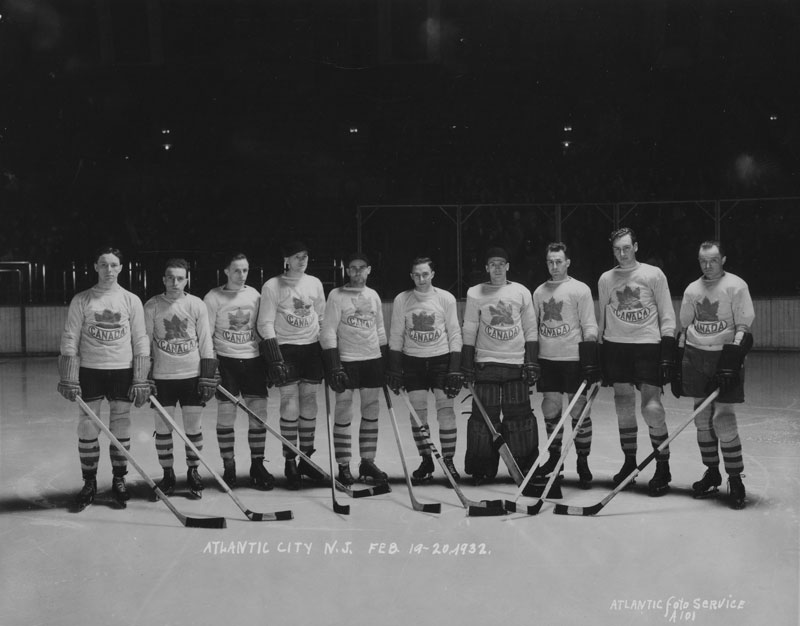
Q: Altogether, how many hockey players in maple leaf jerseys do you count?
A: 10